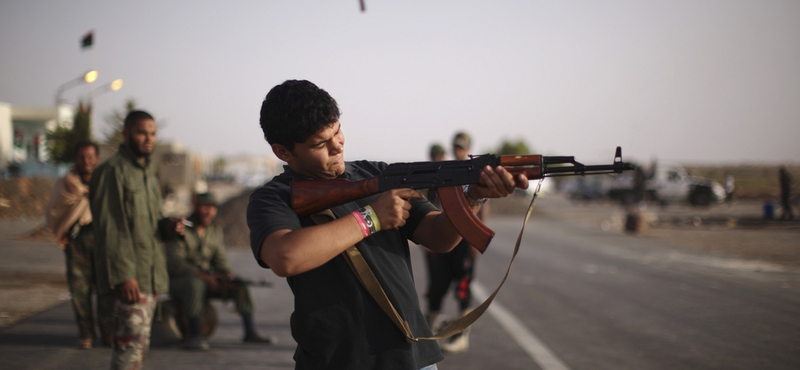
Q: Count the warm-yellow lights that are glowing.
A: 2